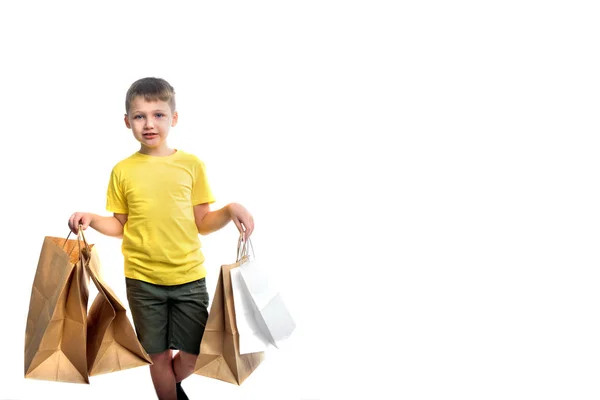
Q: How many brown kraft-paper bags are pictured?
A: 3